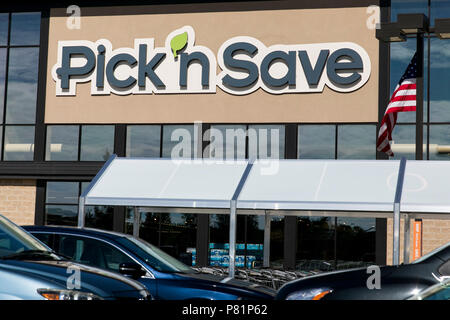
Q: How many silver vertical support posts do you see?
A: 6